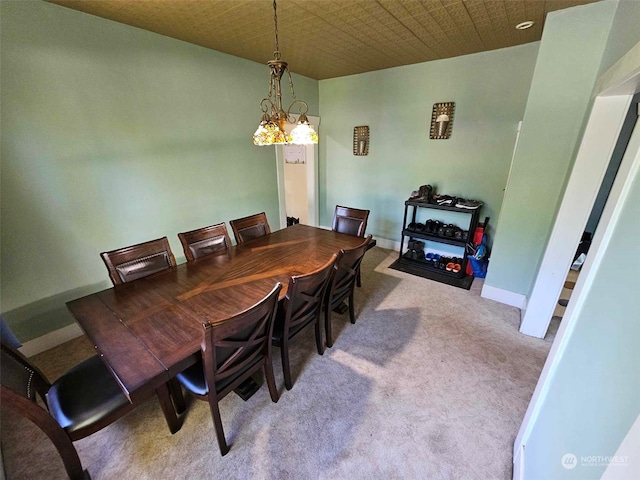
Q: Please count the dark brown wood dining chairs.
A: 8